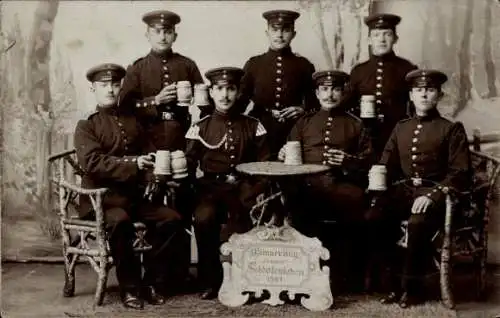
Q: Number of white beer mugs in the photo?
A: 7